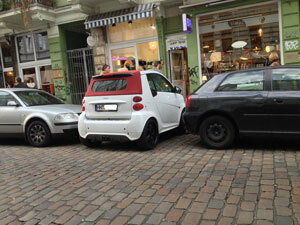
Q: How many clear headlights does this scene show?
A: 1